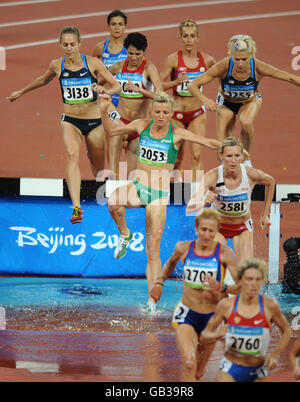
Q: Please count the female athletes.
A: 9